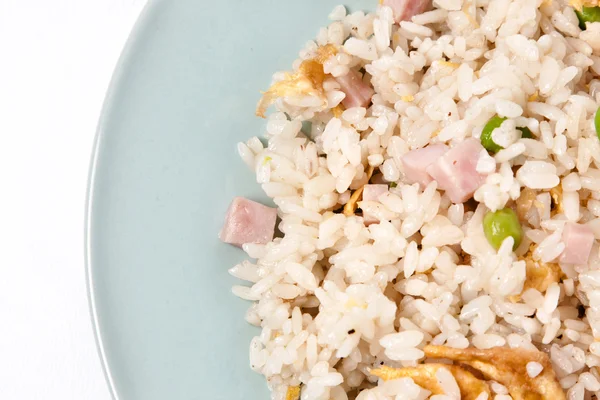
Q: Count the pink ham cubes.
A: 7